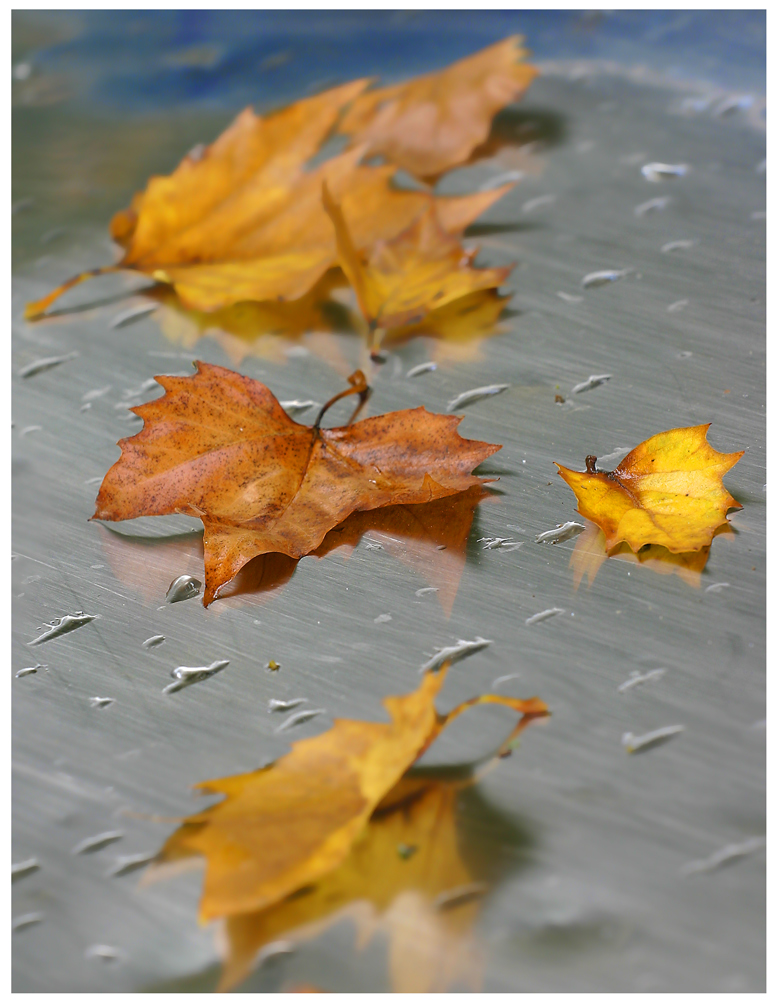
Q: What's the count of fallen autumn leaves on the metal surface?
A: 6